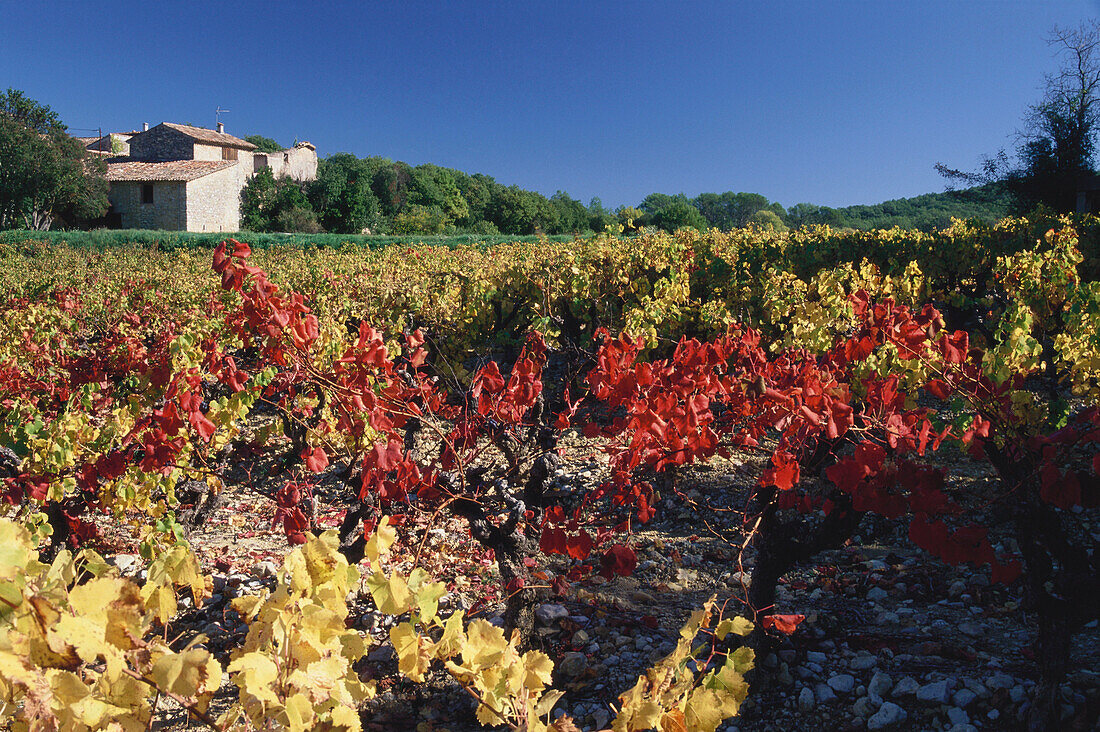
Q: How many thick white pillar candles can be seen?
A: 0